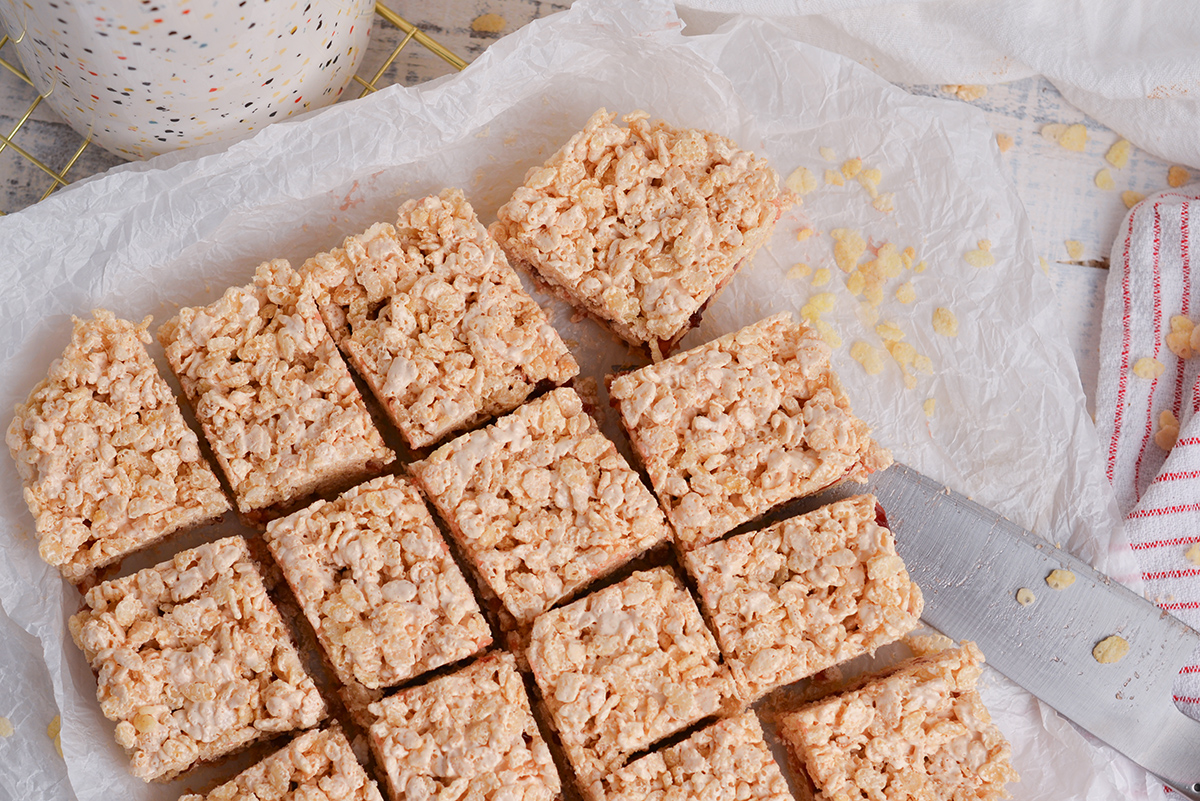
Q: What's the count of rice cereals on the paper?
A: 14